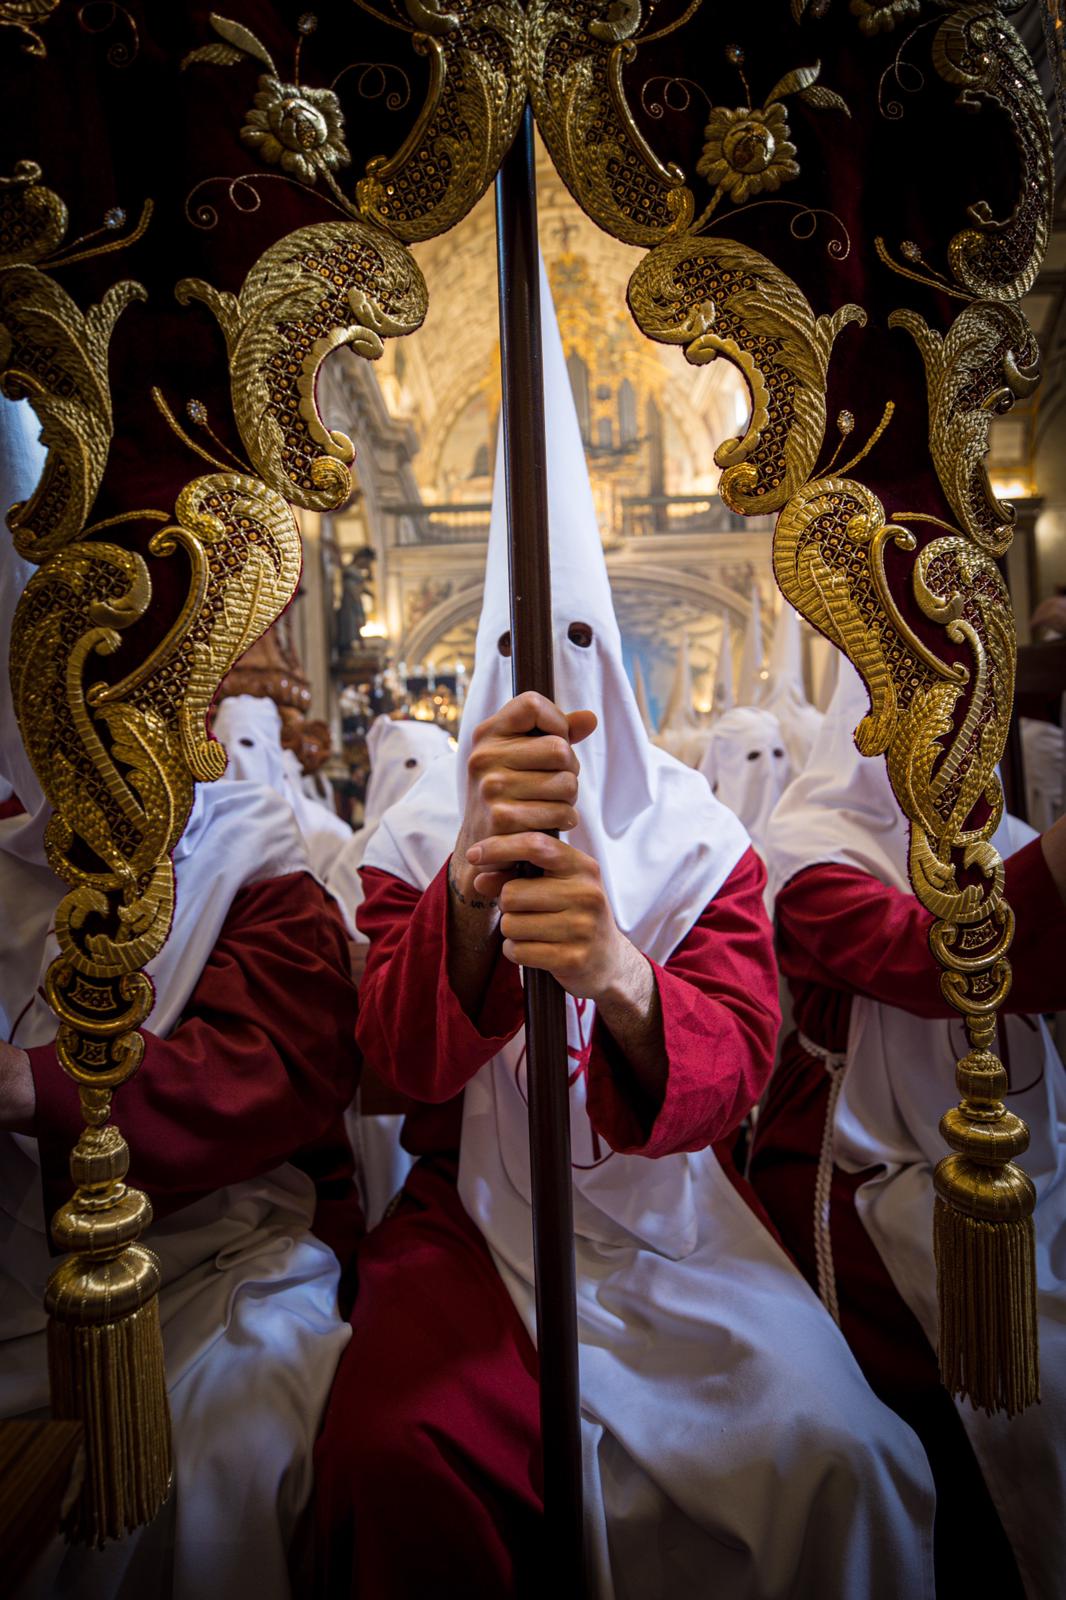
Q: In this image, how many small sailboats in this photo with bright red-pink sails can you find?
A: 0